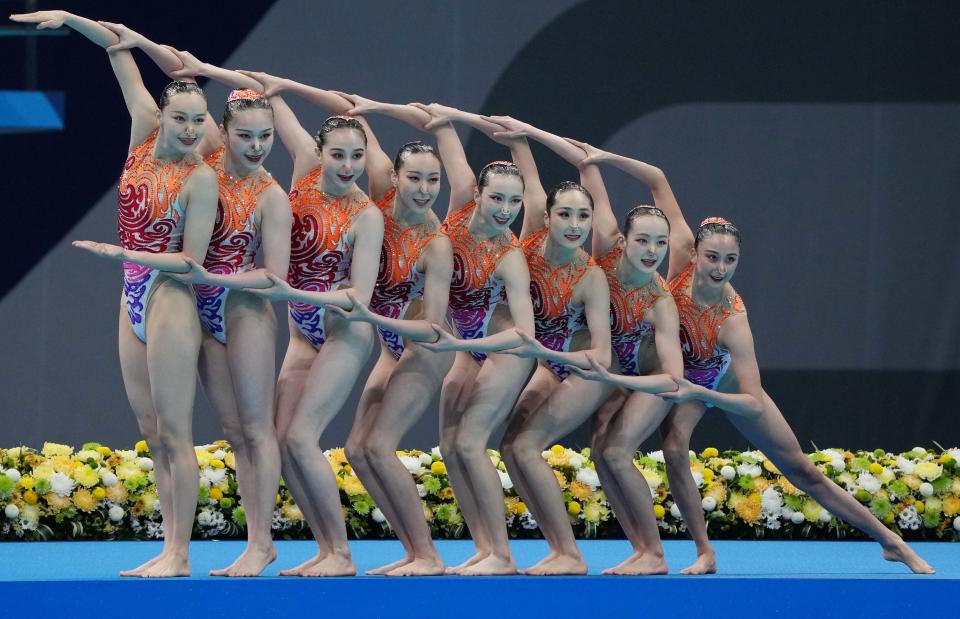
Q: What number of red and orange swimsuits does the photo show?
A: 8